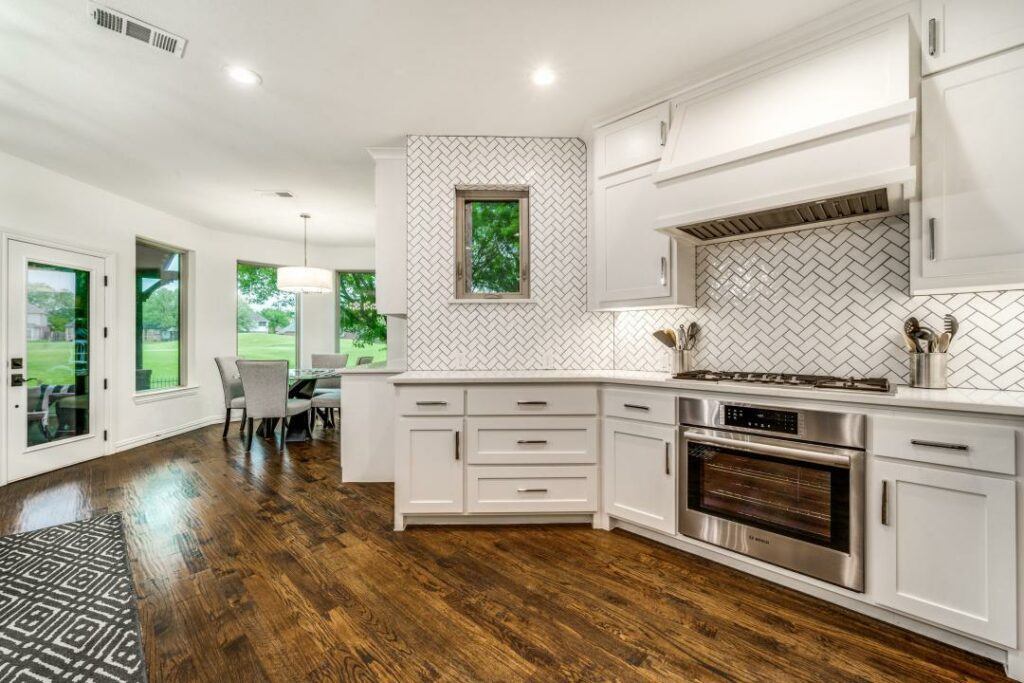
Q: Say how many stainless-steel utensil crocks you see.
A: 2